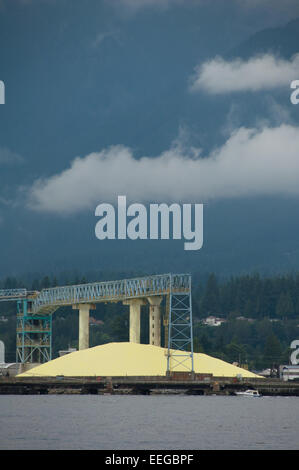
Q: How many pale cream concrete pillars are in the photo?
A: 3